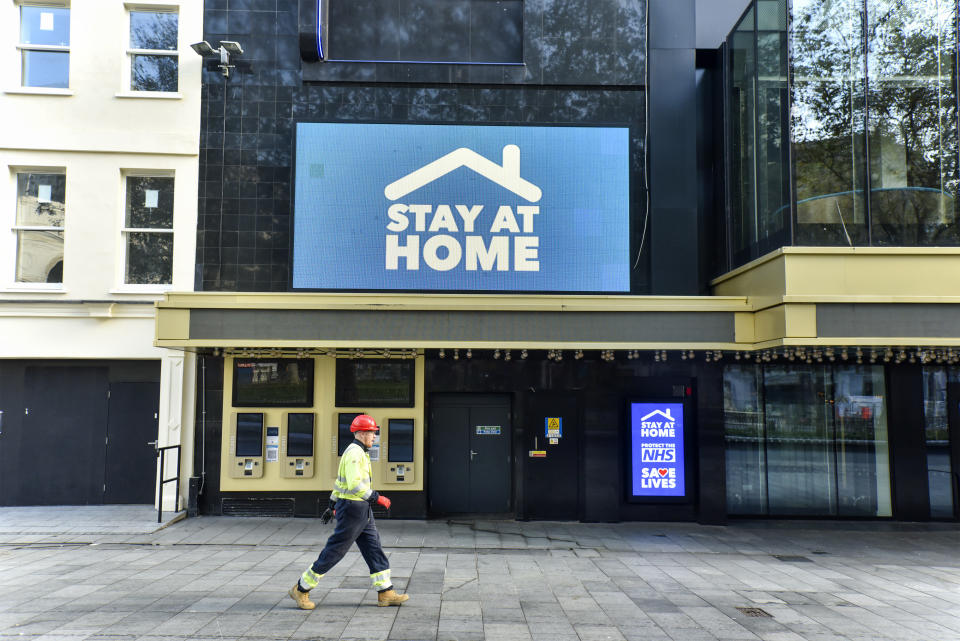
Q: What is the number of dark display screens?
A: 6